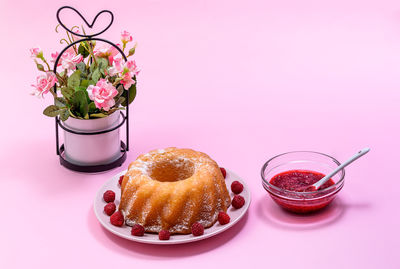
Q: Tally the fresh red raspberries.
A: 11